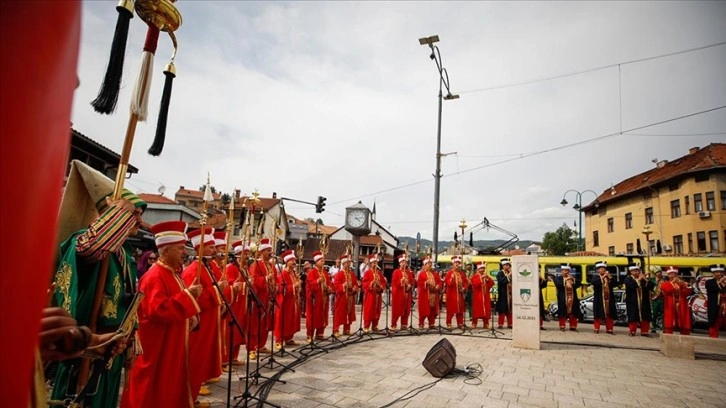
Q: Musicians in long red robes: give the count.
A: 14